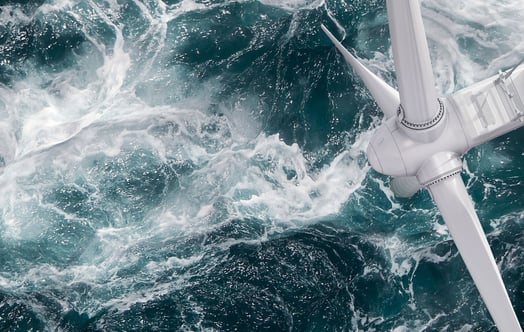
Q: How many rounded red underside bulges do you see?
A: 0